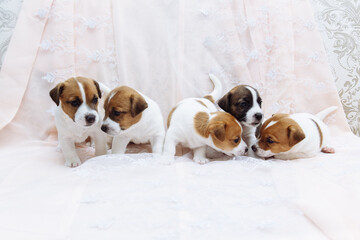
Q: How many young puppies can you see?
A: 5